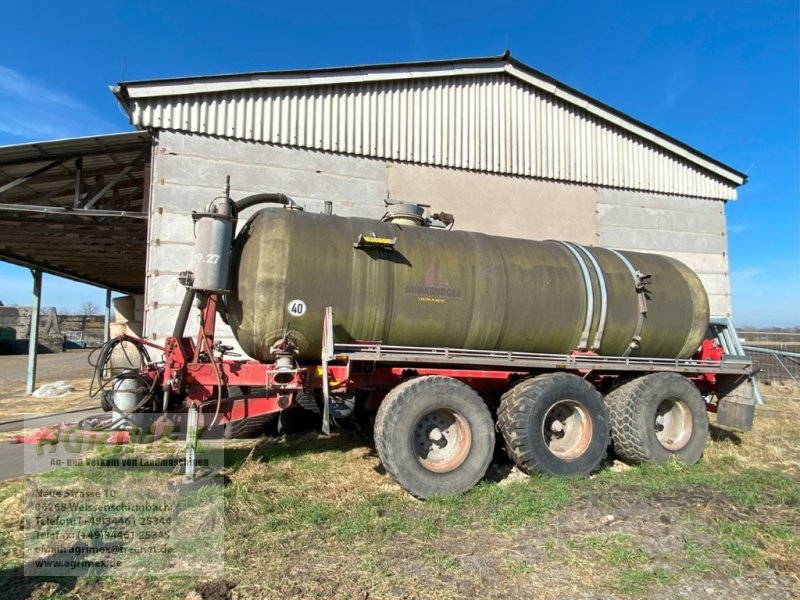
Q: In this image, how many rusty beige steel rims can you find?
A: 3